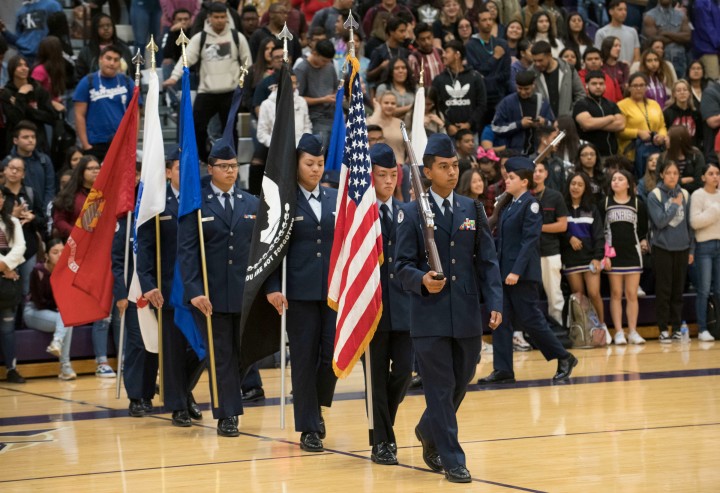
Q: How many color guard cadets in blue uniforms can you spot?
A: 7